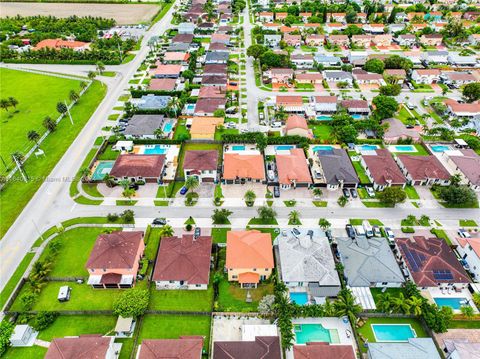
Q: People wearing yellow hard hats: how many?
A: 0